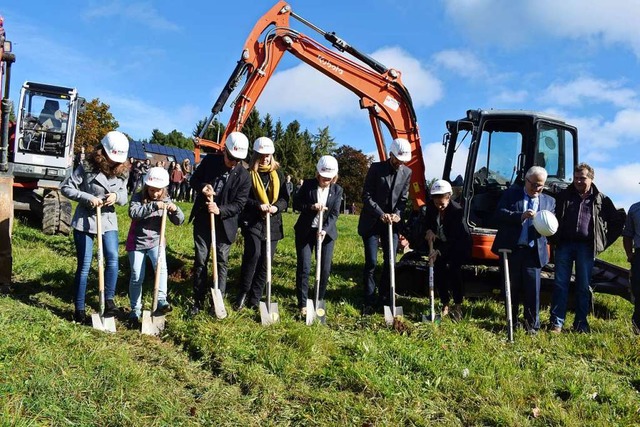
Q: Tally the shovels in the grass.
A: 8